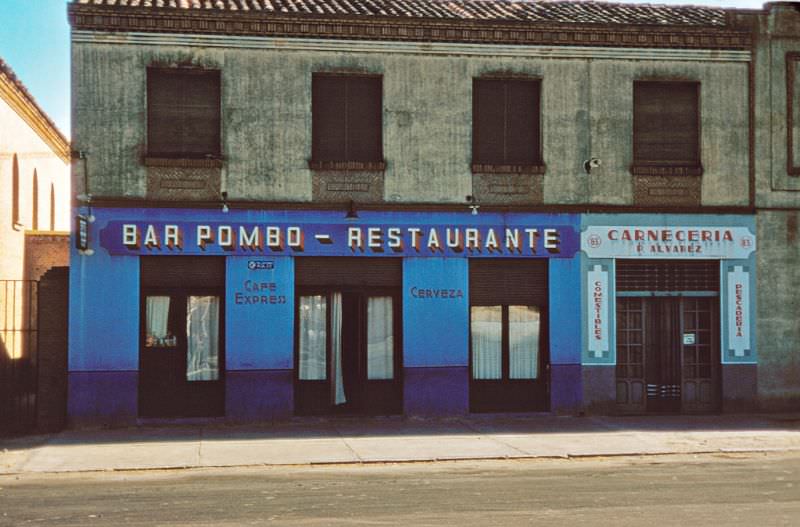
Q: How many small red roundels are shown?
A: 2